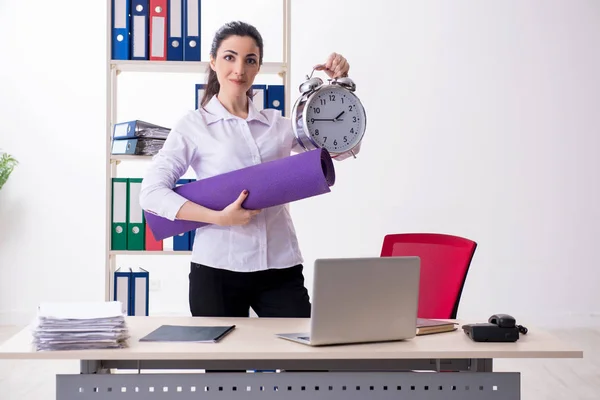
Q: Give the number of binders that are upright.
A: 15